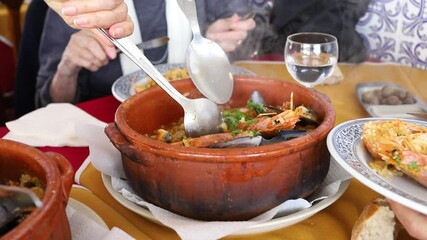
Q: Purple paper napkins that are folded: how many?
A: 0